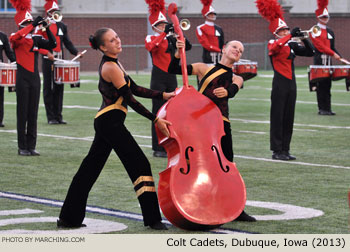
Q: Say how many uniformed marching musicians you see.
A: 7